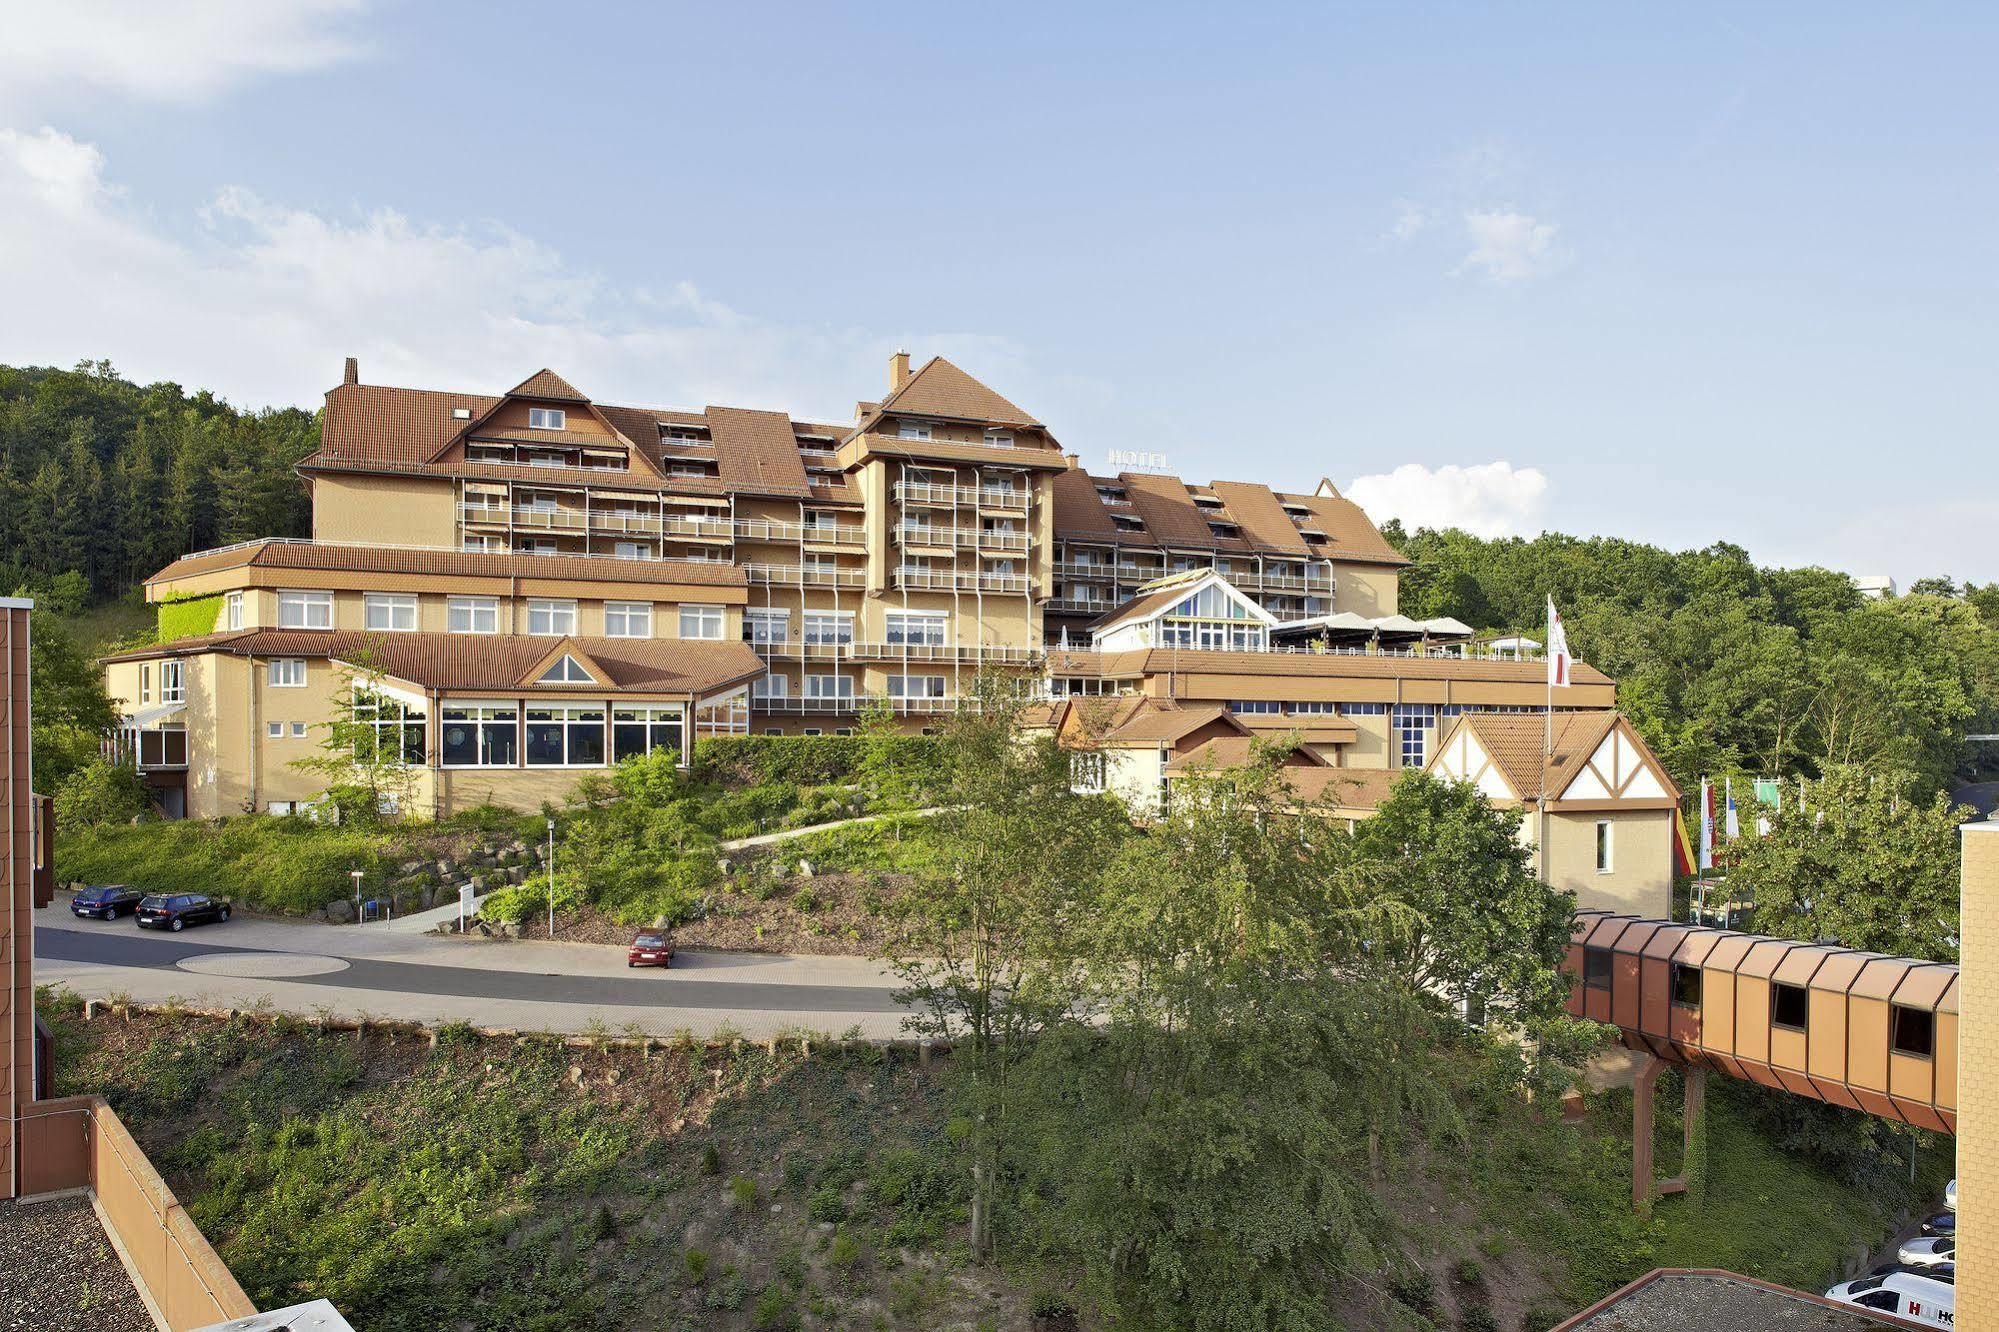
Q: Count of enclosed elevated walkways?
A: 1